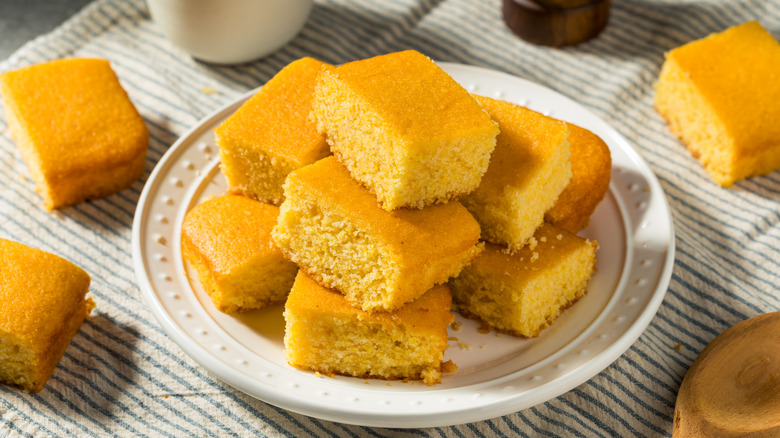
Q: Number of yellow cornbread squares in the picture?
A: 11